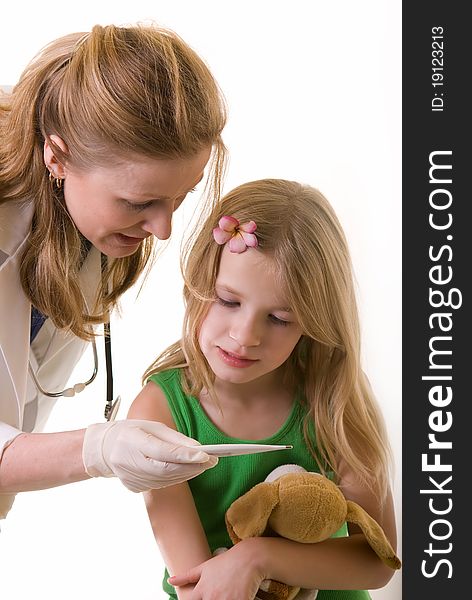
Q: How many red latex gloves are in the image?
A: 0